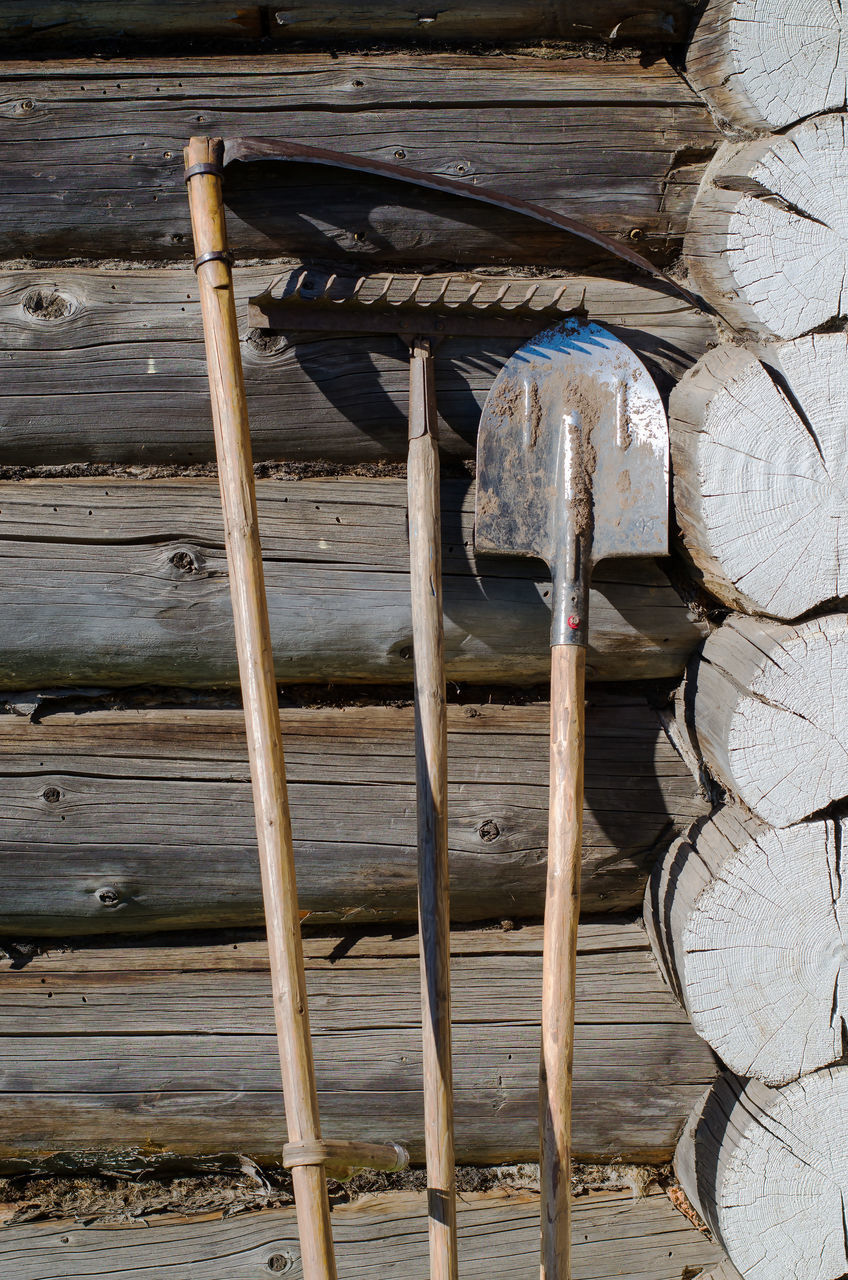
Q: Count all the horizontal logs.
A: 7